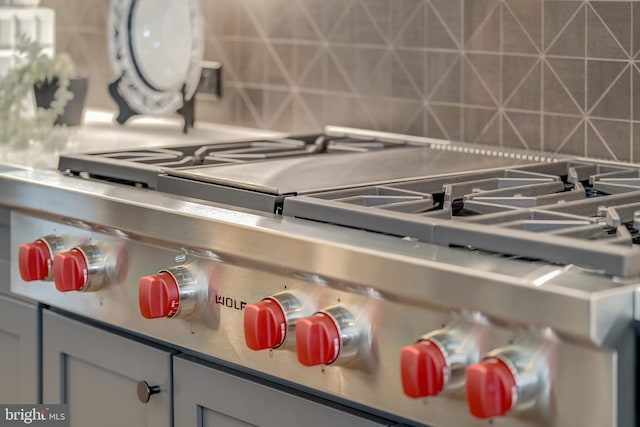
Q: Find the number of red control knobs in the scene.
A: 7